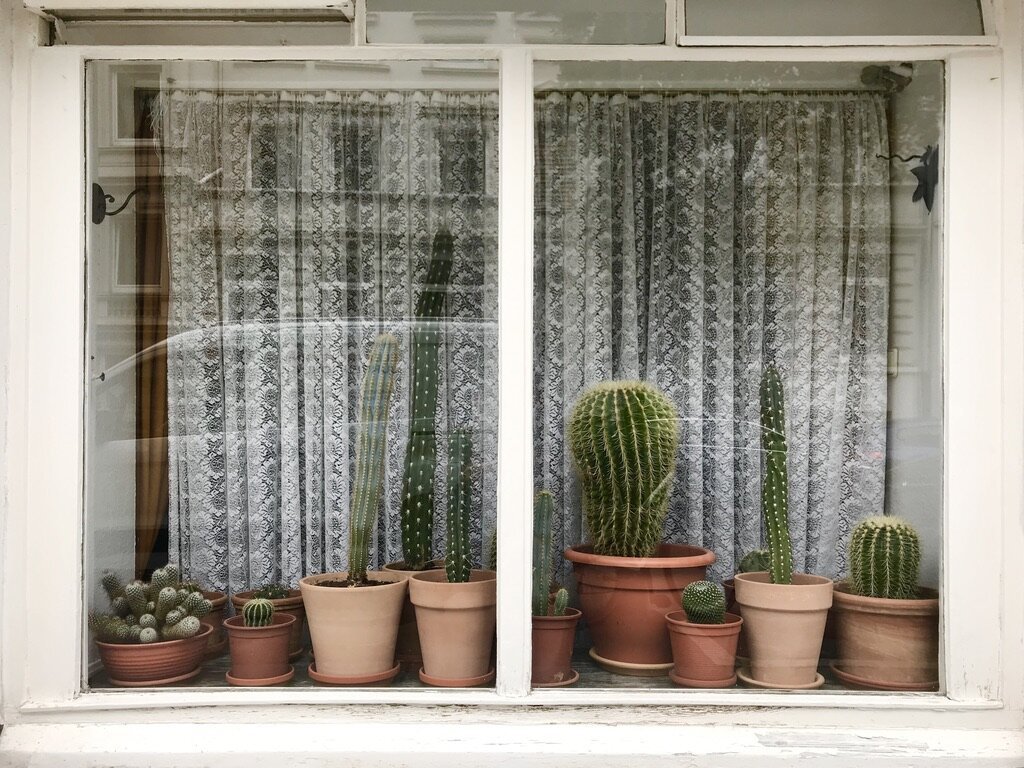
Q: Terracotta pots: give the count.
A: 13